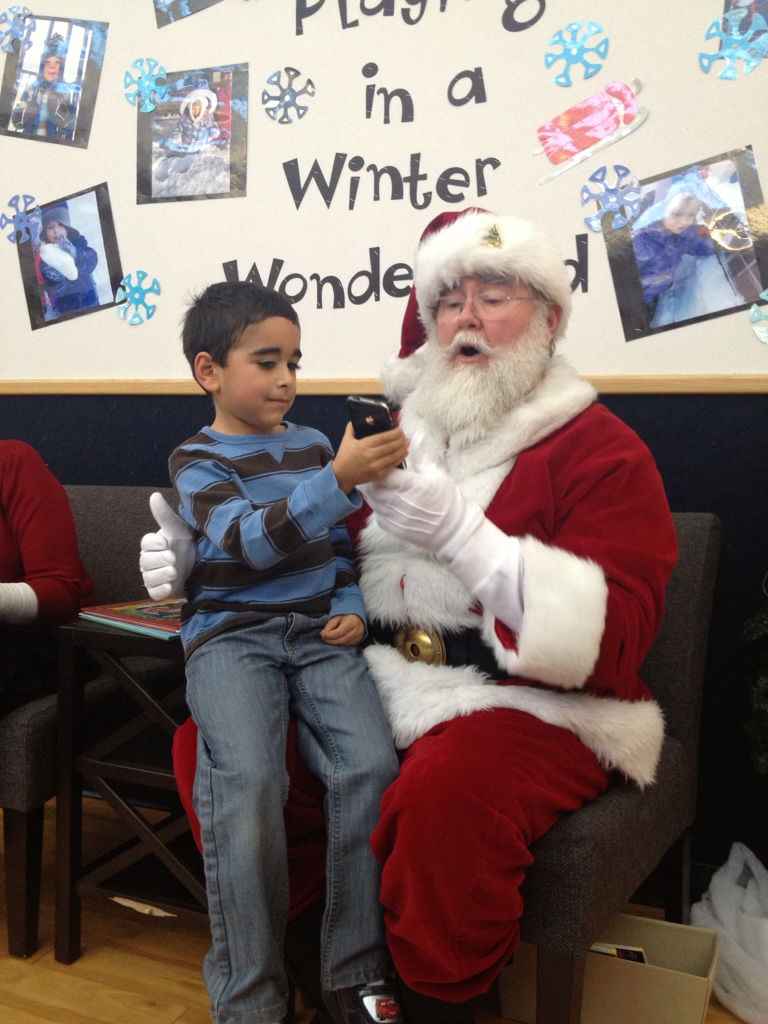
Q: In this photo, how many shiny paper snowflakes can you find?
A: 9